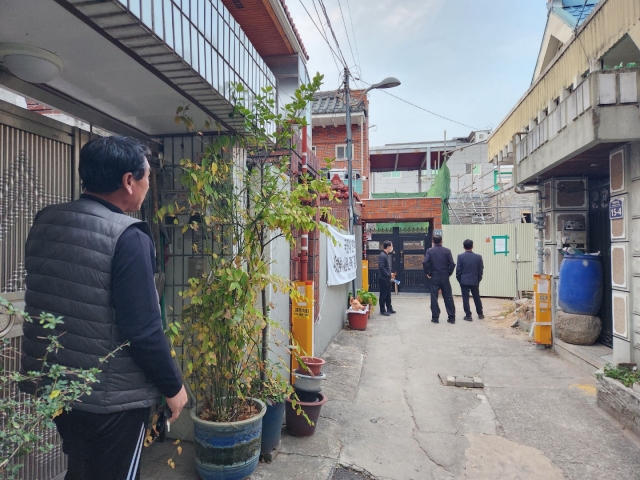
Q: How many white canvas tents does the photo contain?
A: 0